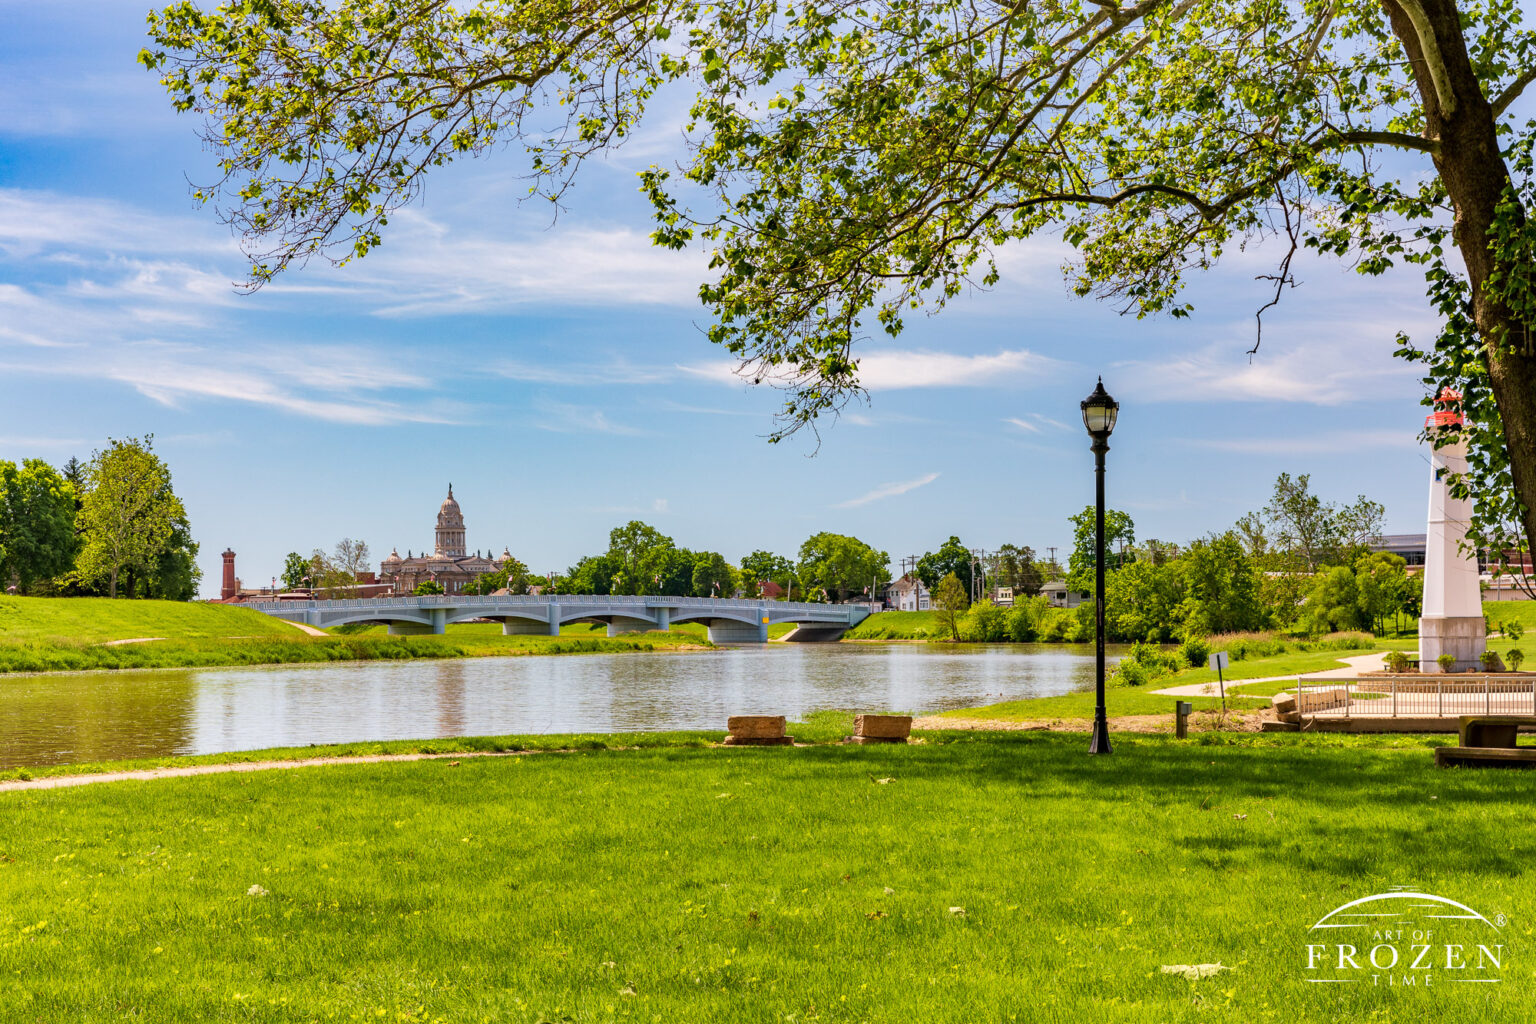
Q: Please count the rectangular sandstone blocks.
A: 2